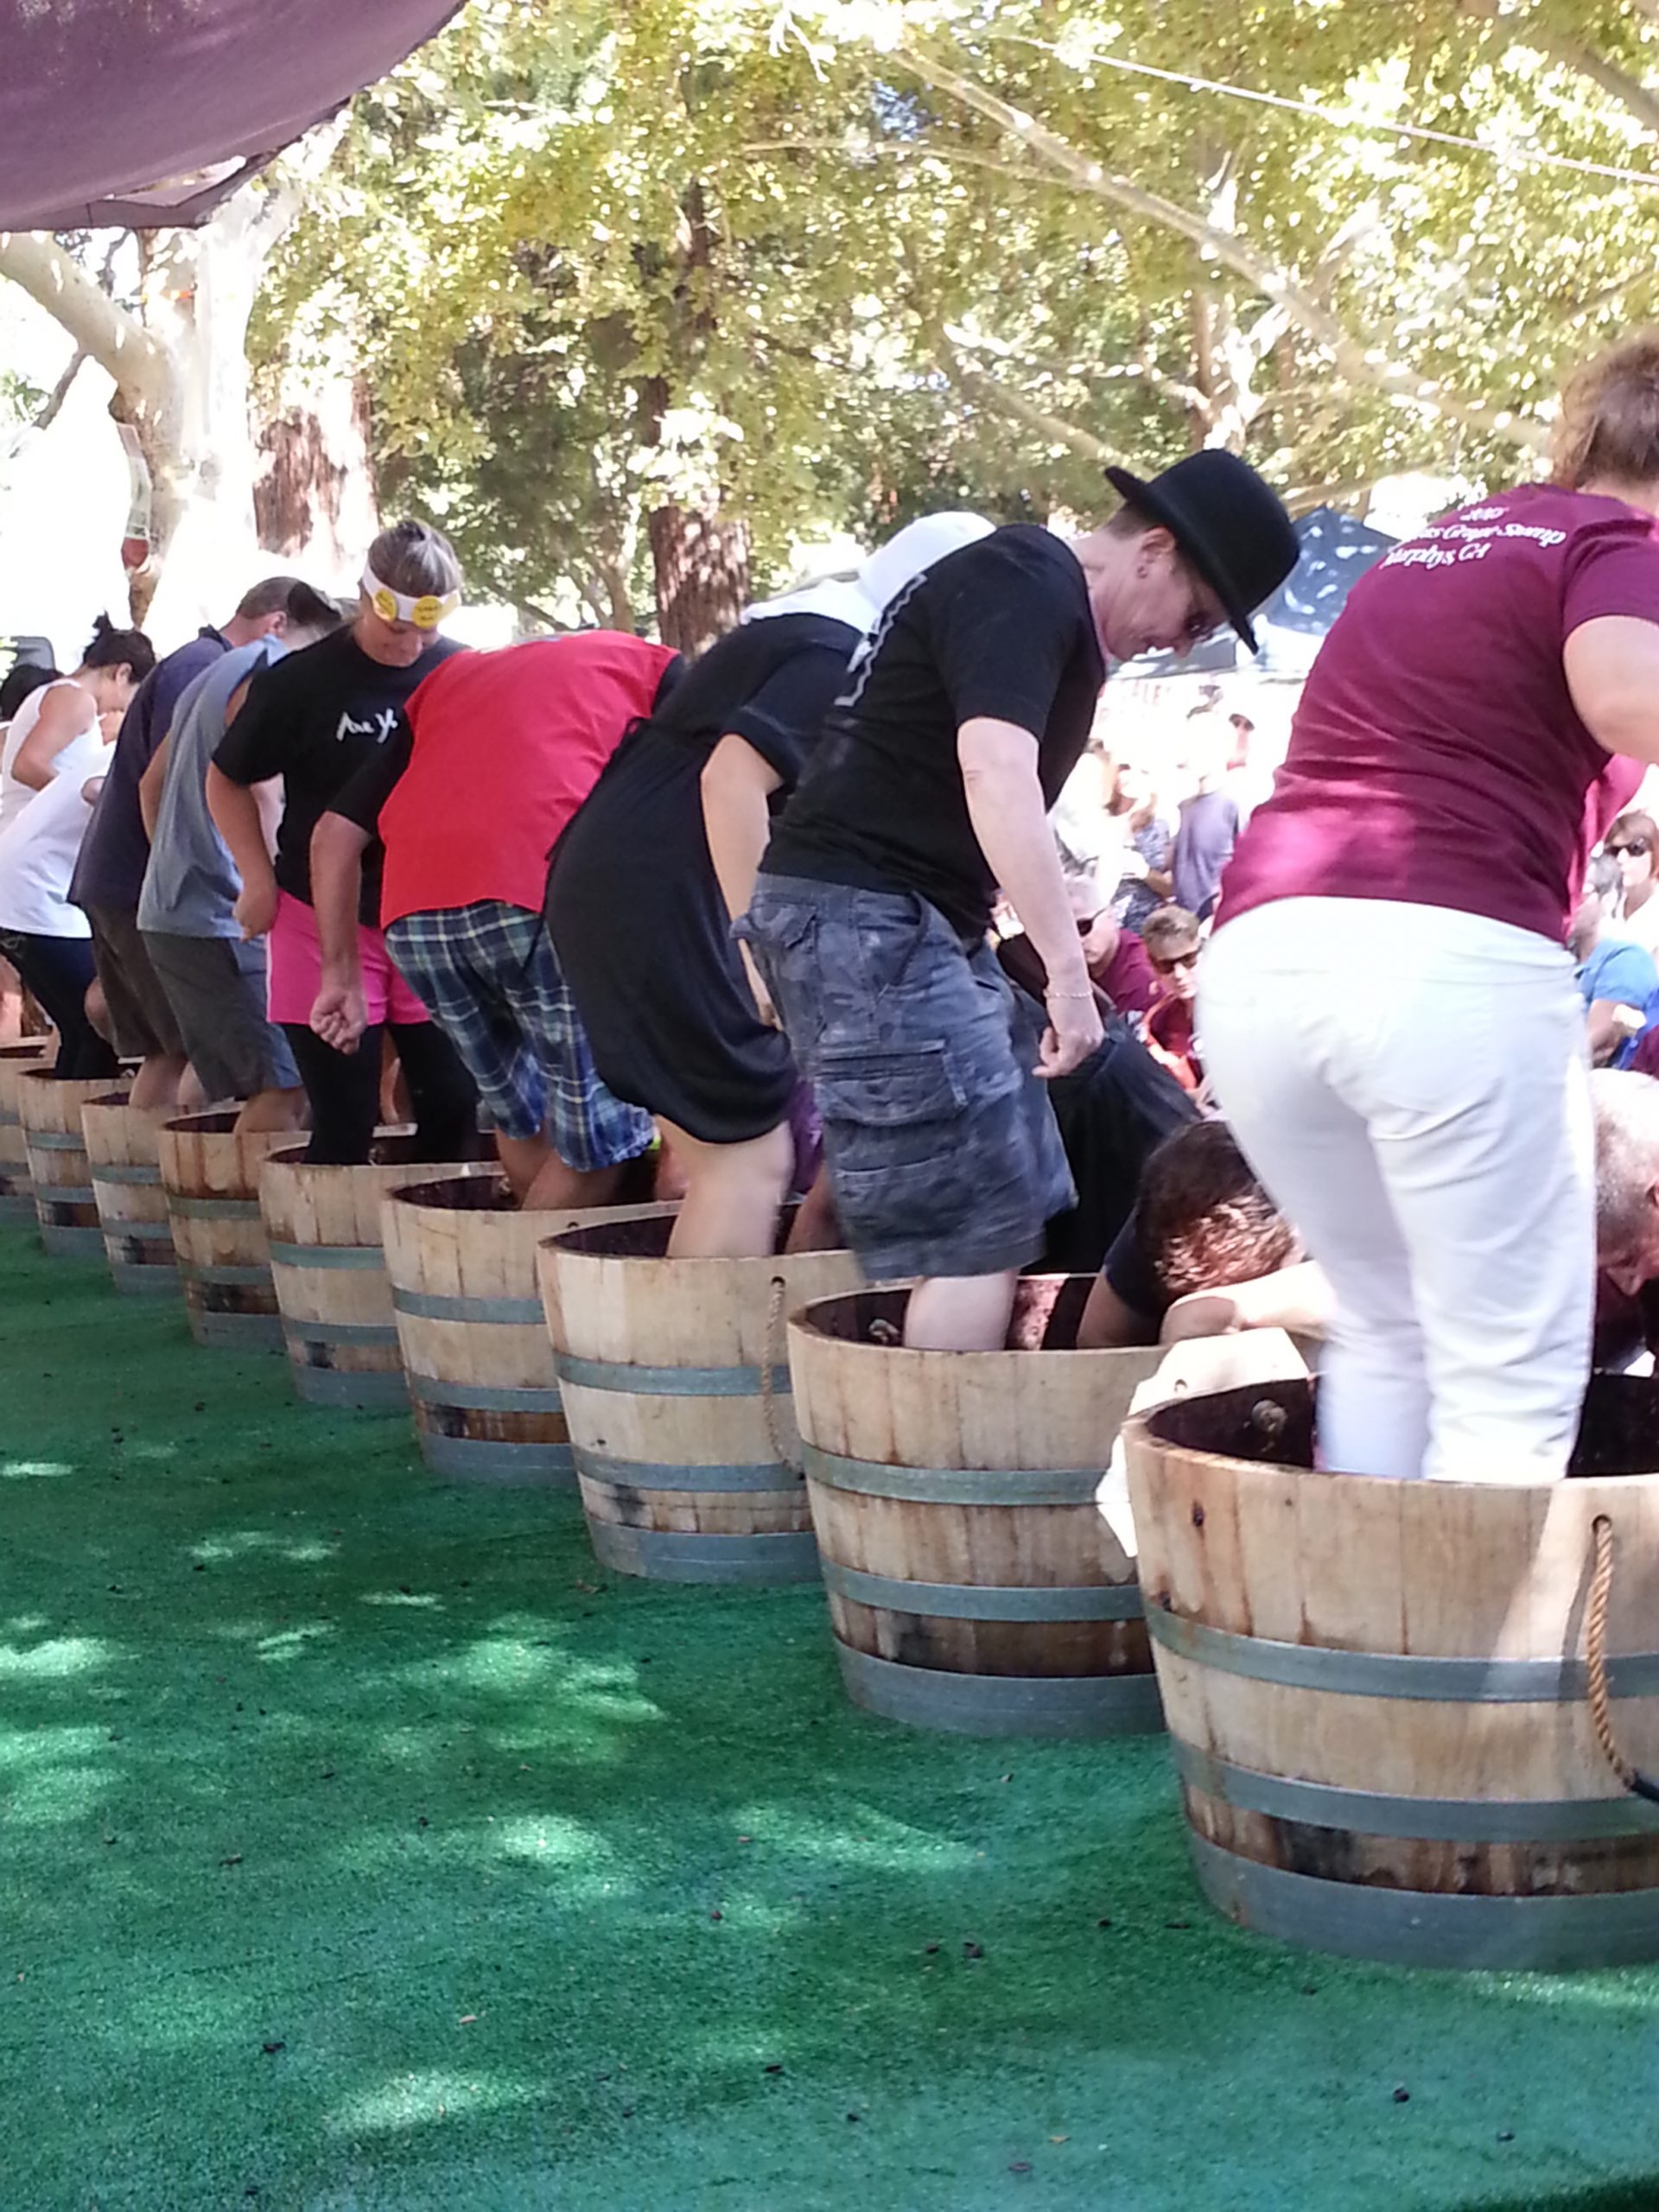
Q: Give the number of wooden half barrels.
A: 9